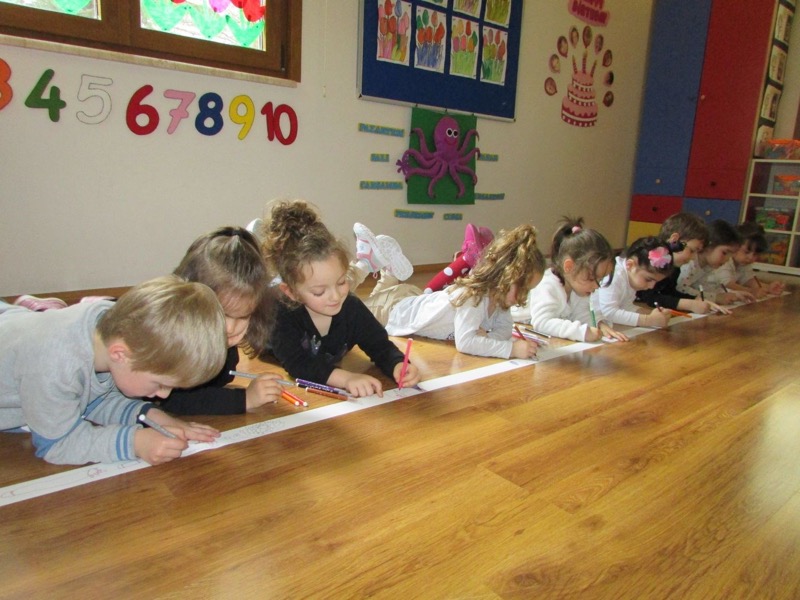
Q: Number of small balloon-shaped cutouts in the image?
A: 9